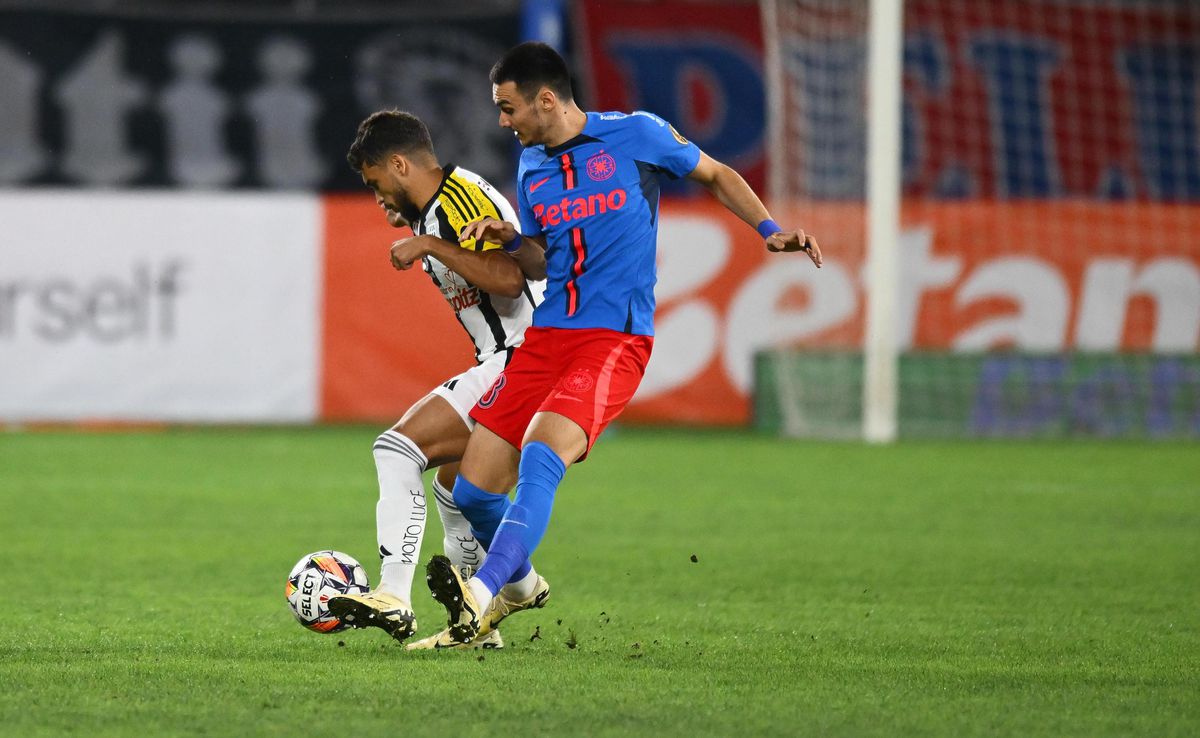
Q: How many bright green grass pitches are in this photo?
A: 1